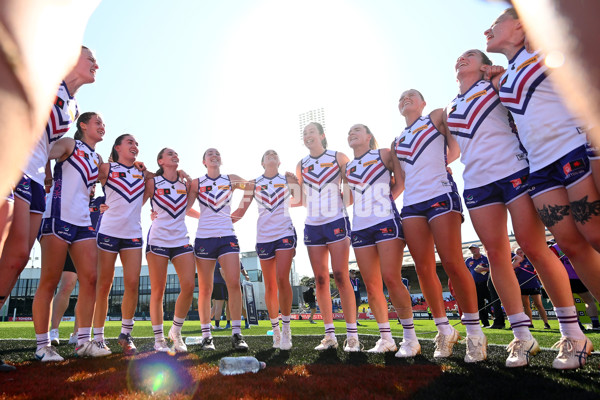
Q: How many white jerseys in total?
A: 11